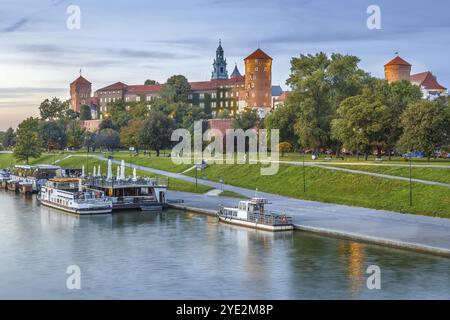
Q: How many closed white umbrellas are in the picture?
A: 7